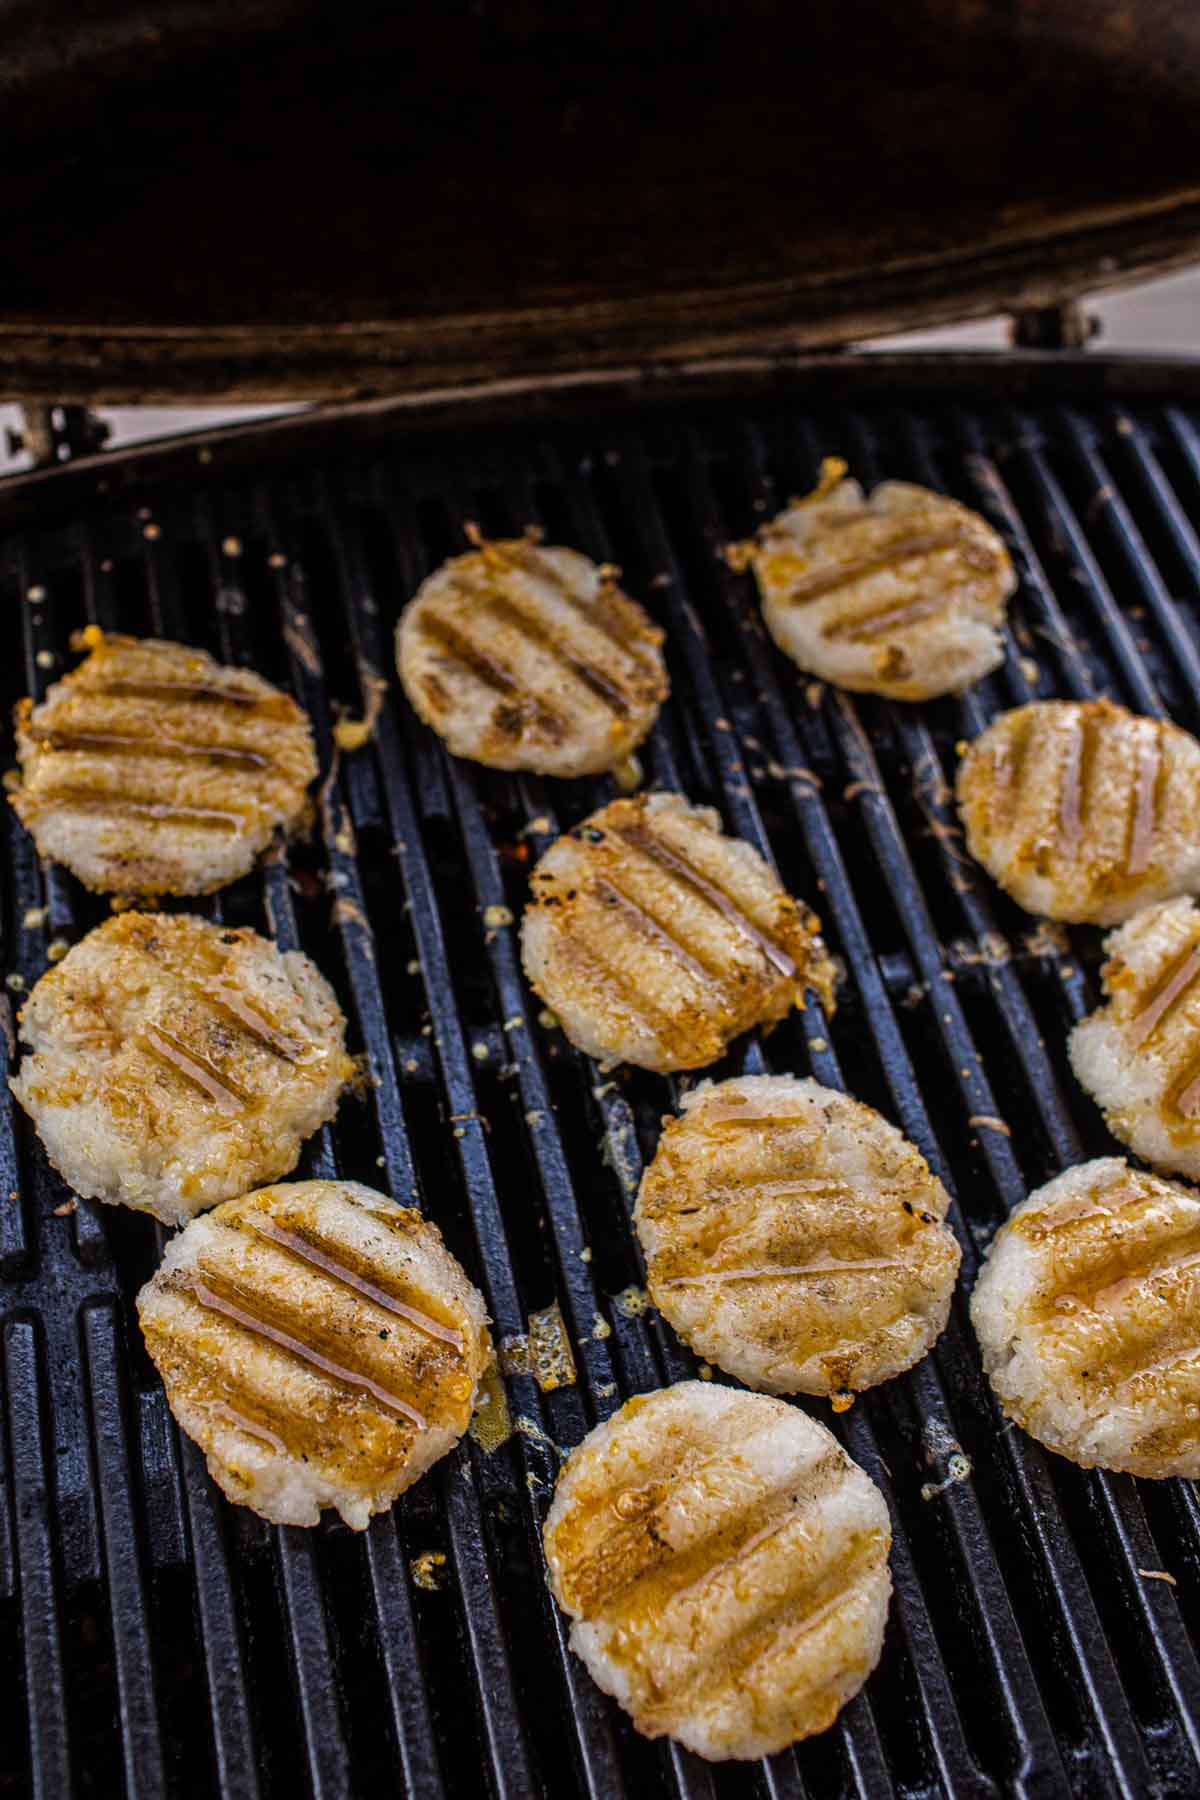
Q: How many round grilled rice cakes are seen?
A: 11